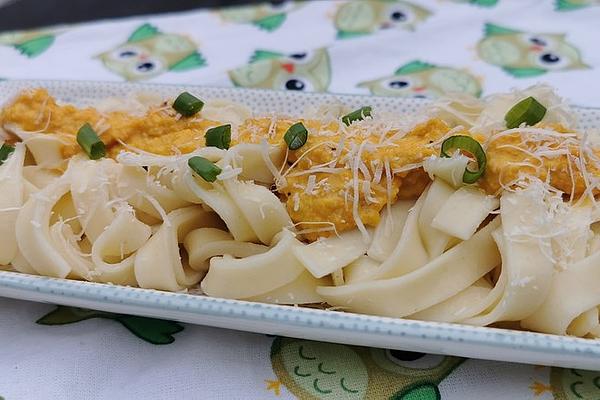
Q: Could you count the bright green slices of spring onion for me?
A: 9